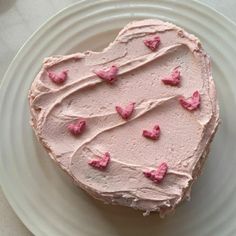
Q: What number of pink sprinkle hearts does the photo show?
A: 10